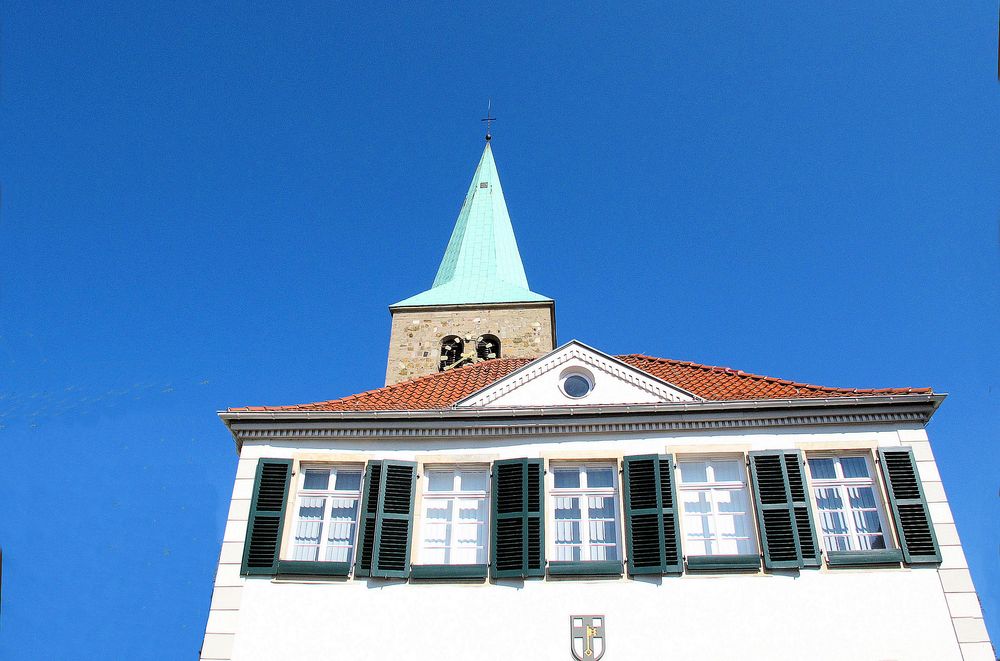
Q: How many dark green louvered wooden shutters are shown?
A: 10